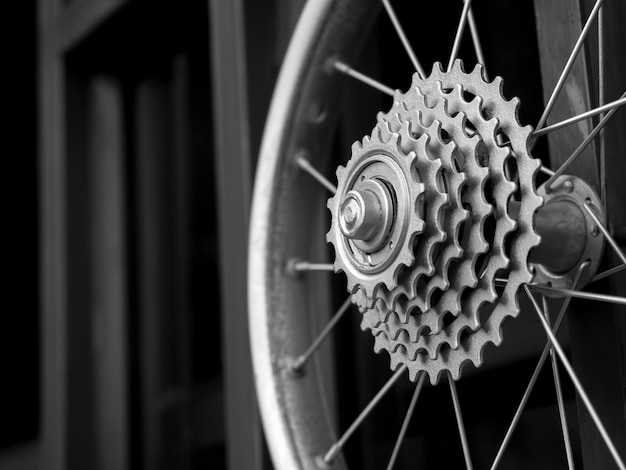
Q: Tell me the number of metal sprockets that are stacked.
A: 6